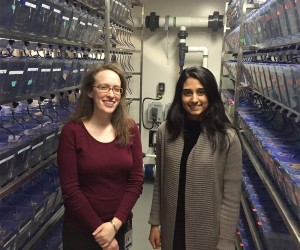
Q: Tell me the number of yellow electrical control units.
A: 0